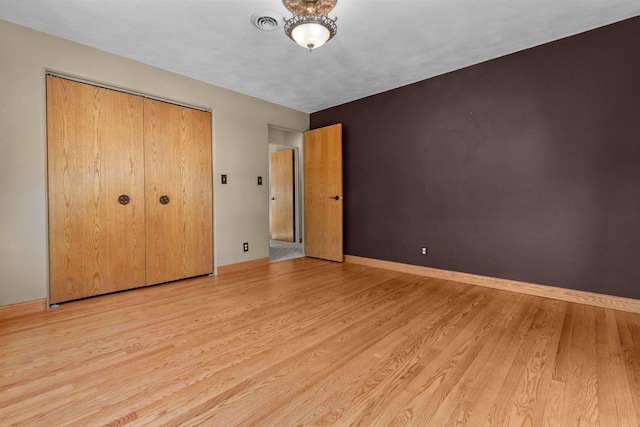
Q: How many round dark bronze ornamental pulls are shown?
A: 2